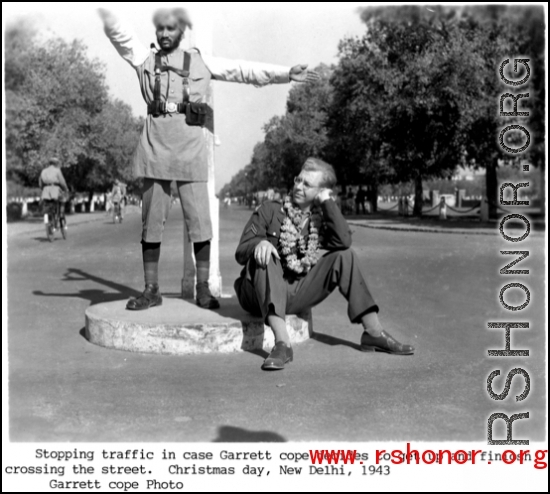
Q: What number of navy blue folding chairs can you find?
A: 0